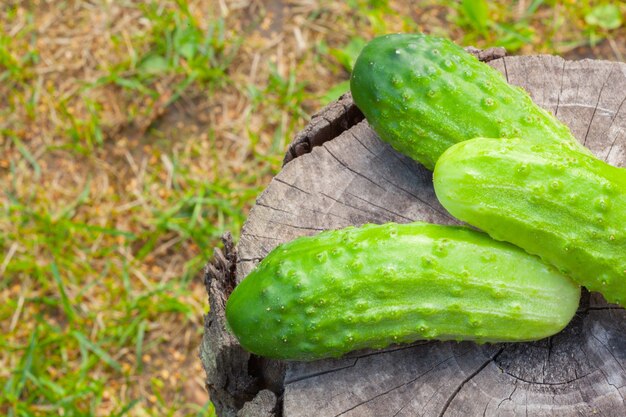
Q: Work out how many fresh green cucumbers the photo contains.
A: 3